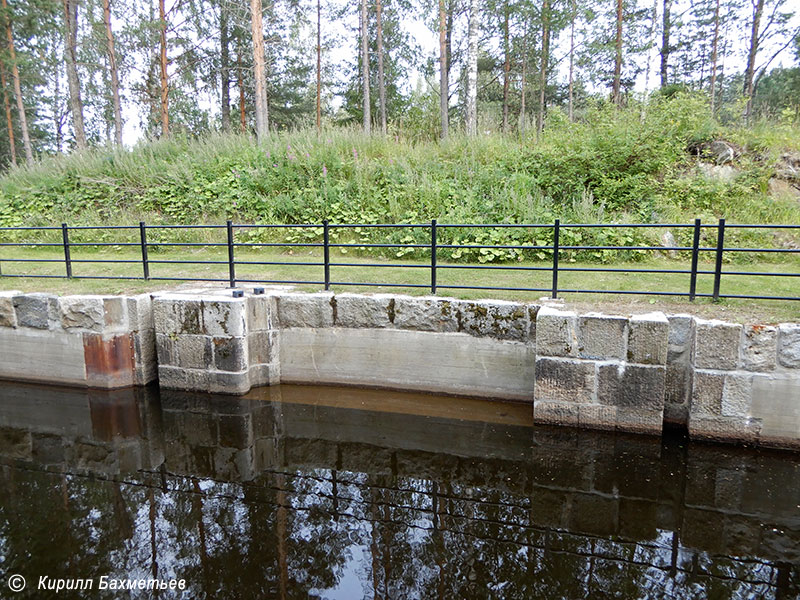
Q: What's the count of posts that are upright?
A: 8